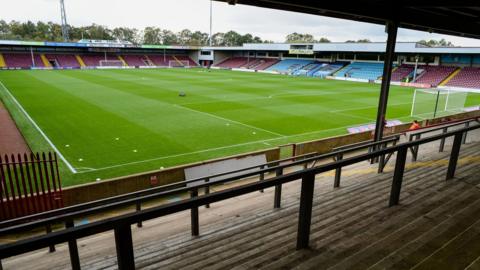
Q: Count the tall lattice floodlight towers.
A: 1